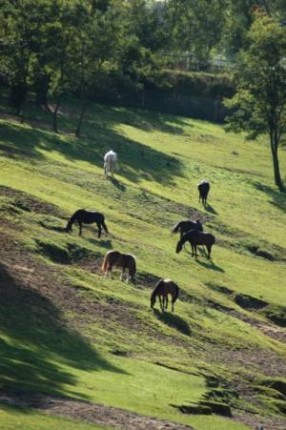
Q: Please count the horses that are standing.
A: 7